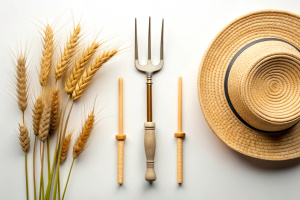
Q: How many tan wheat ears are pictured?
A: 11